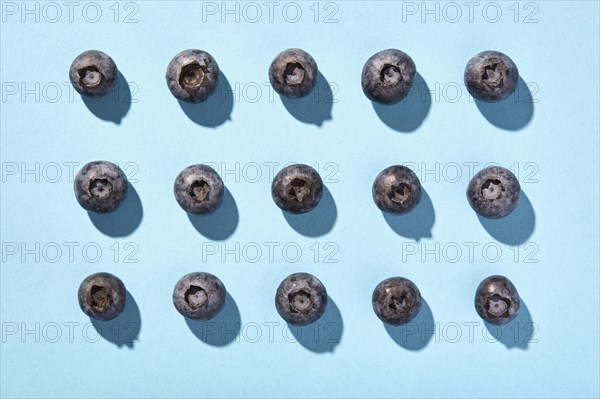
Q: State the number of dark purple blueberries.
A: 15